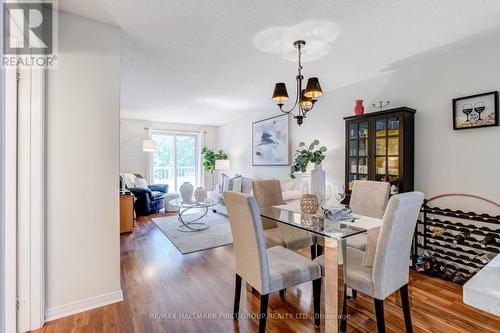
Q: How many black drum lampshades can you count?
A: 3